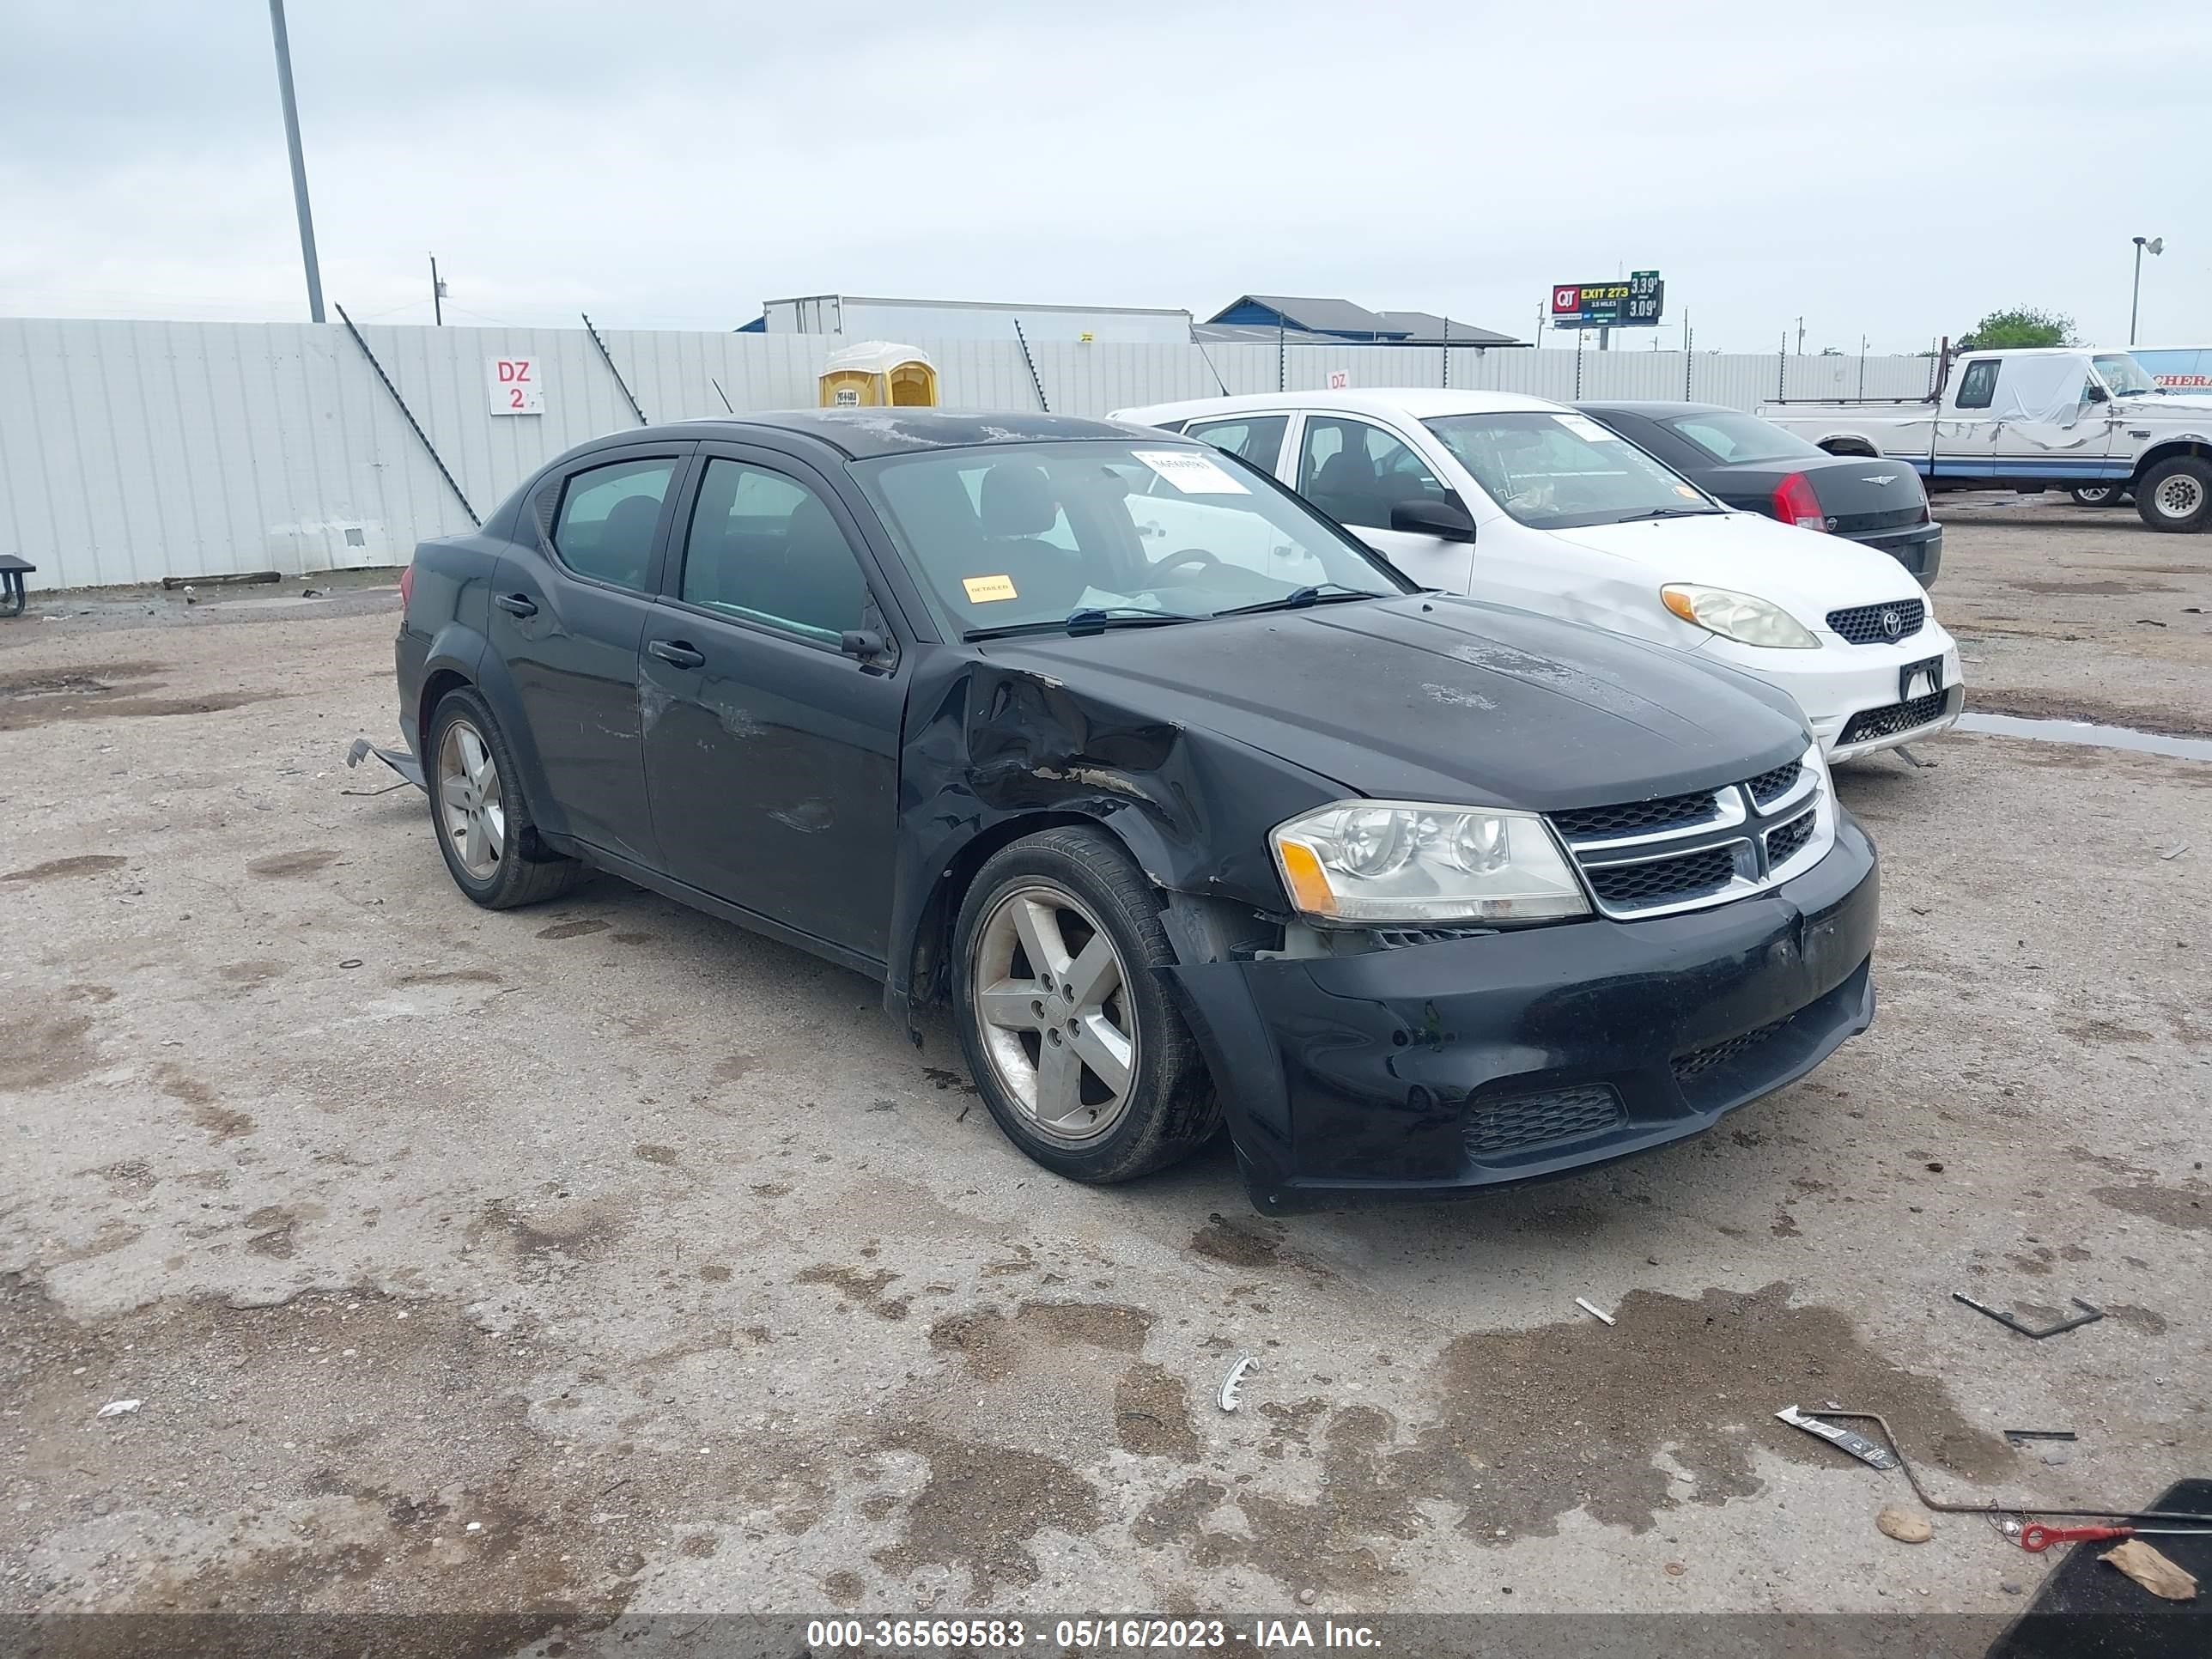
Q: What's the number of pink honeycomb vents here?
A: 0